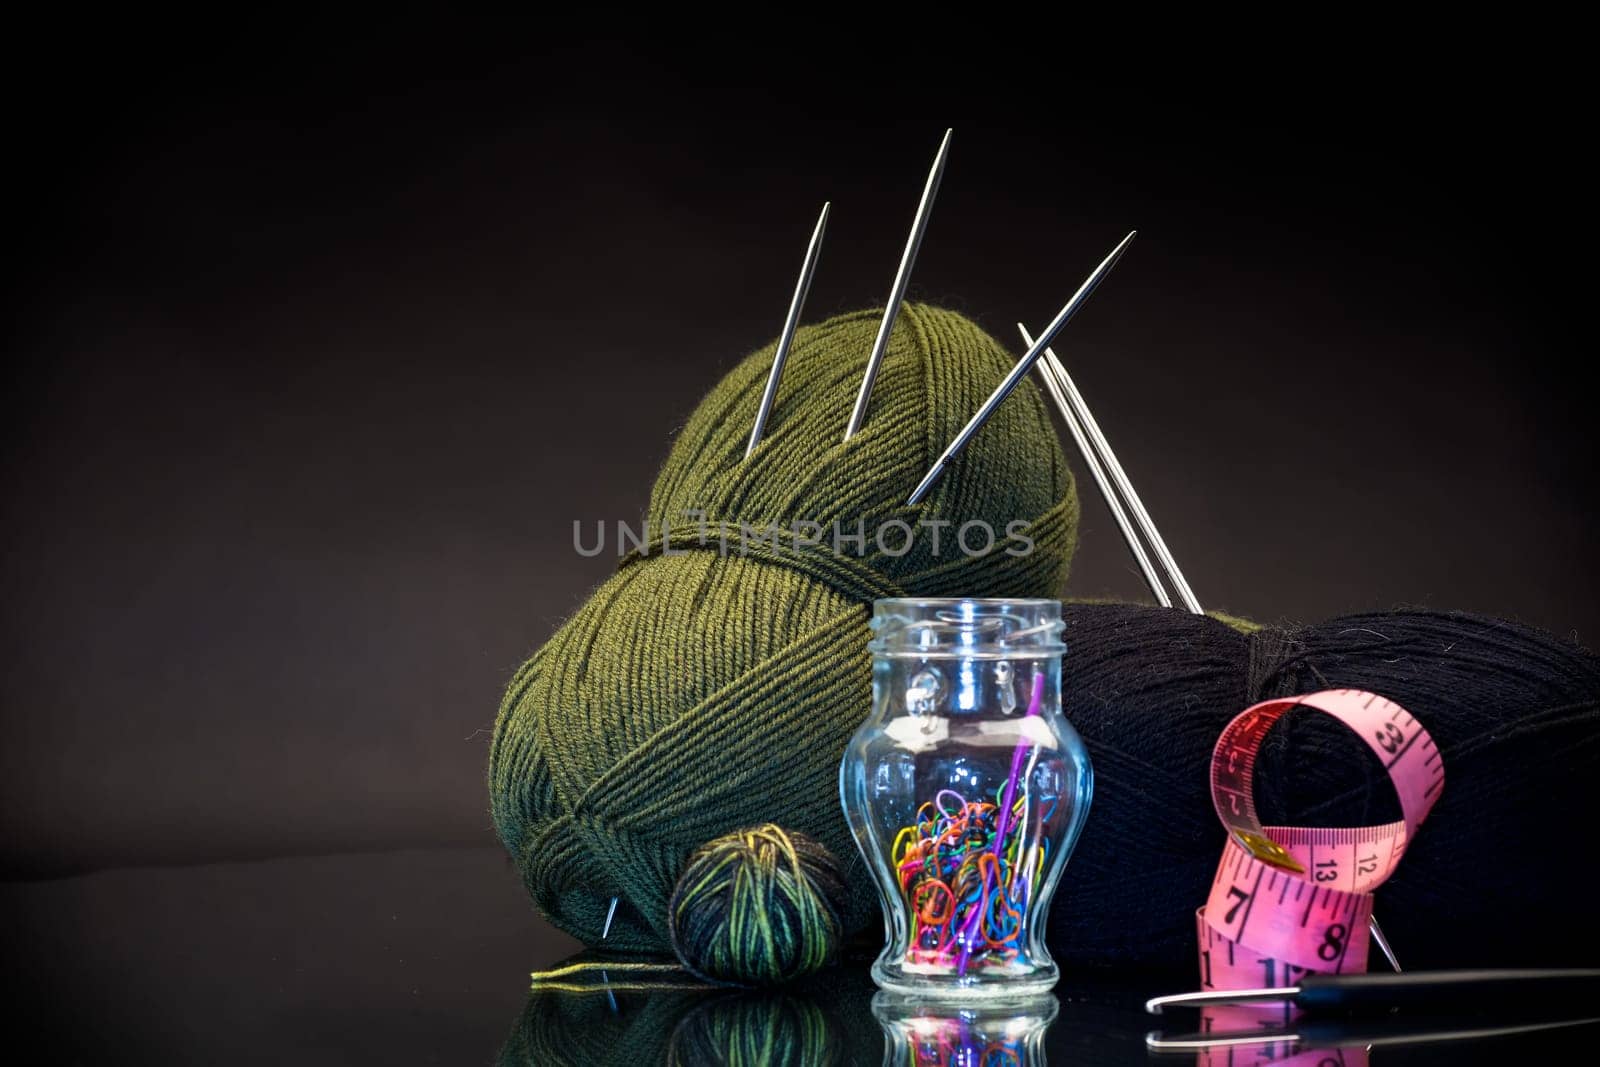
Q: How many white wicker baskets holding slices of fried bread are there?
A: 0